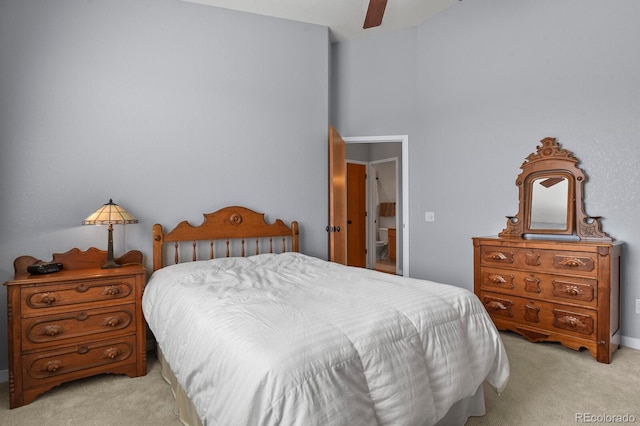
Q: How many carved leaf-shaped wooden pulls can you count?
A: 12